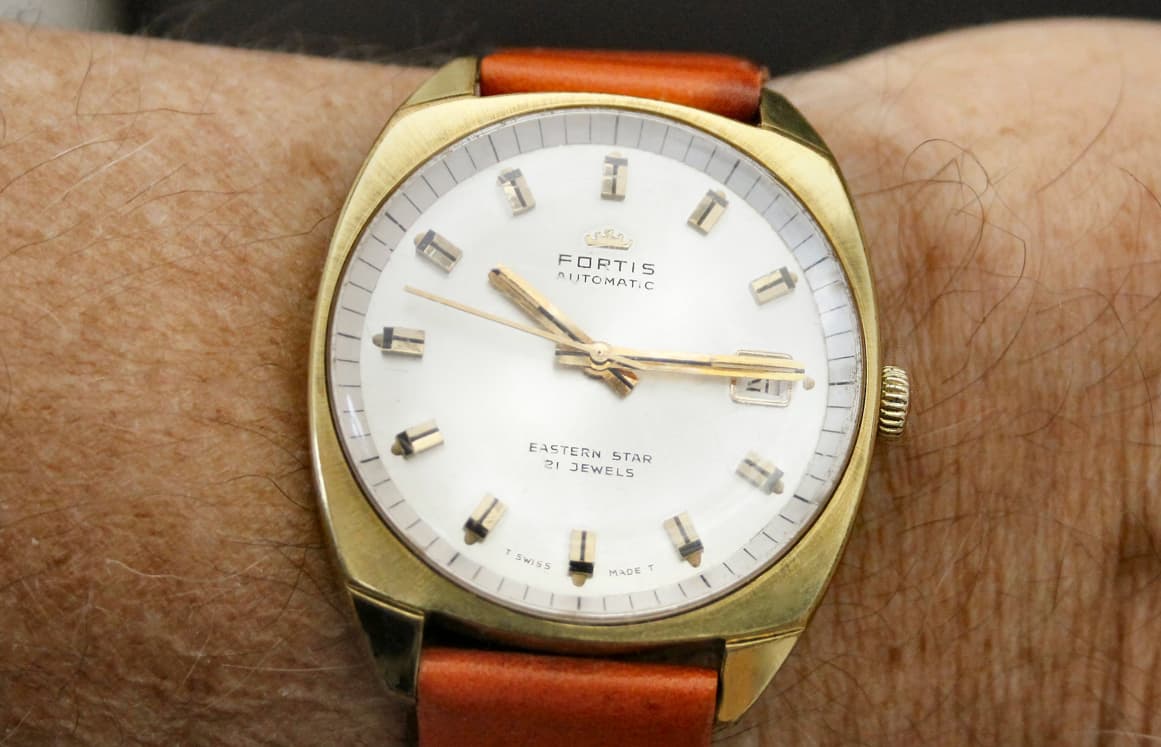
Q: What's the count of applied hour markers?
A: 11